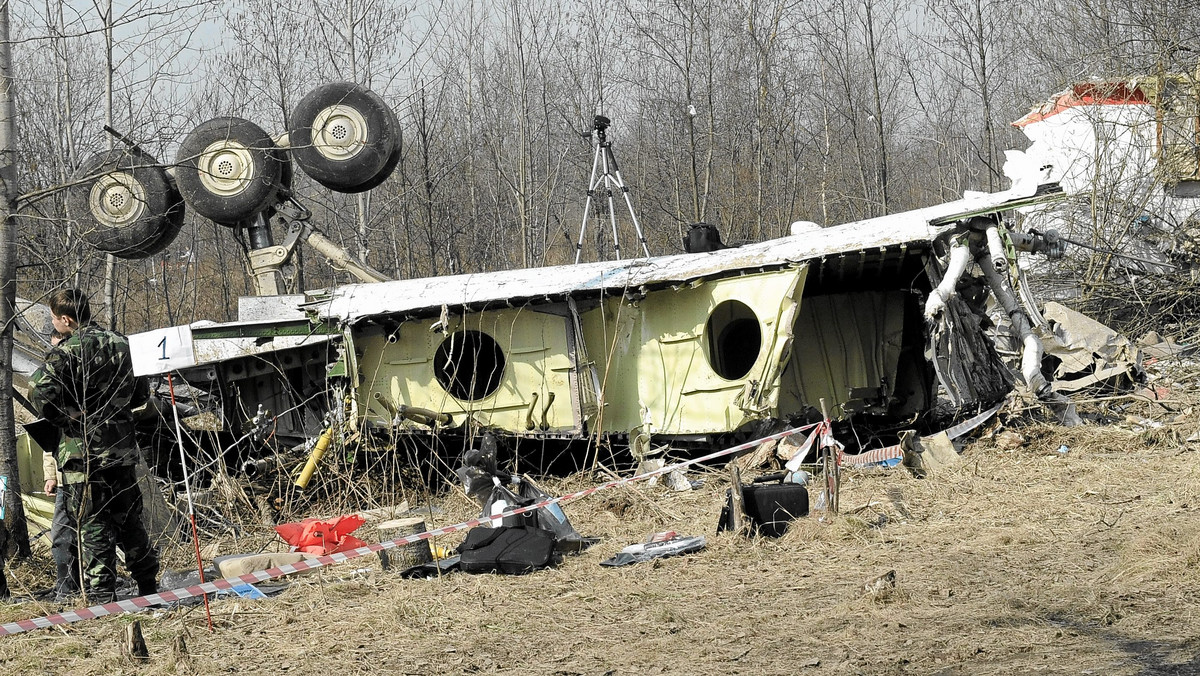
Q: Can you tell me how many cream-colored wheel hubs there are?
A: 3